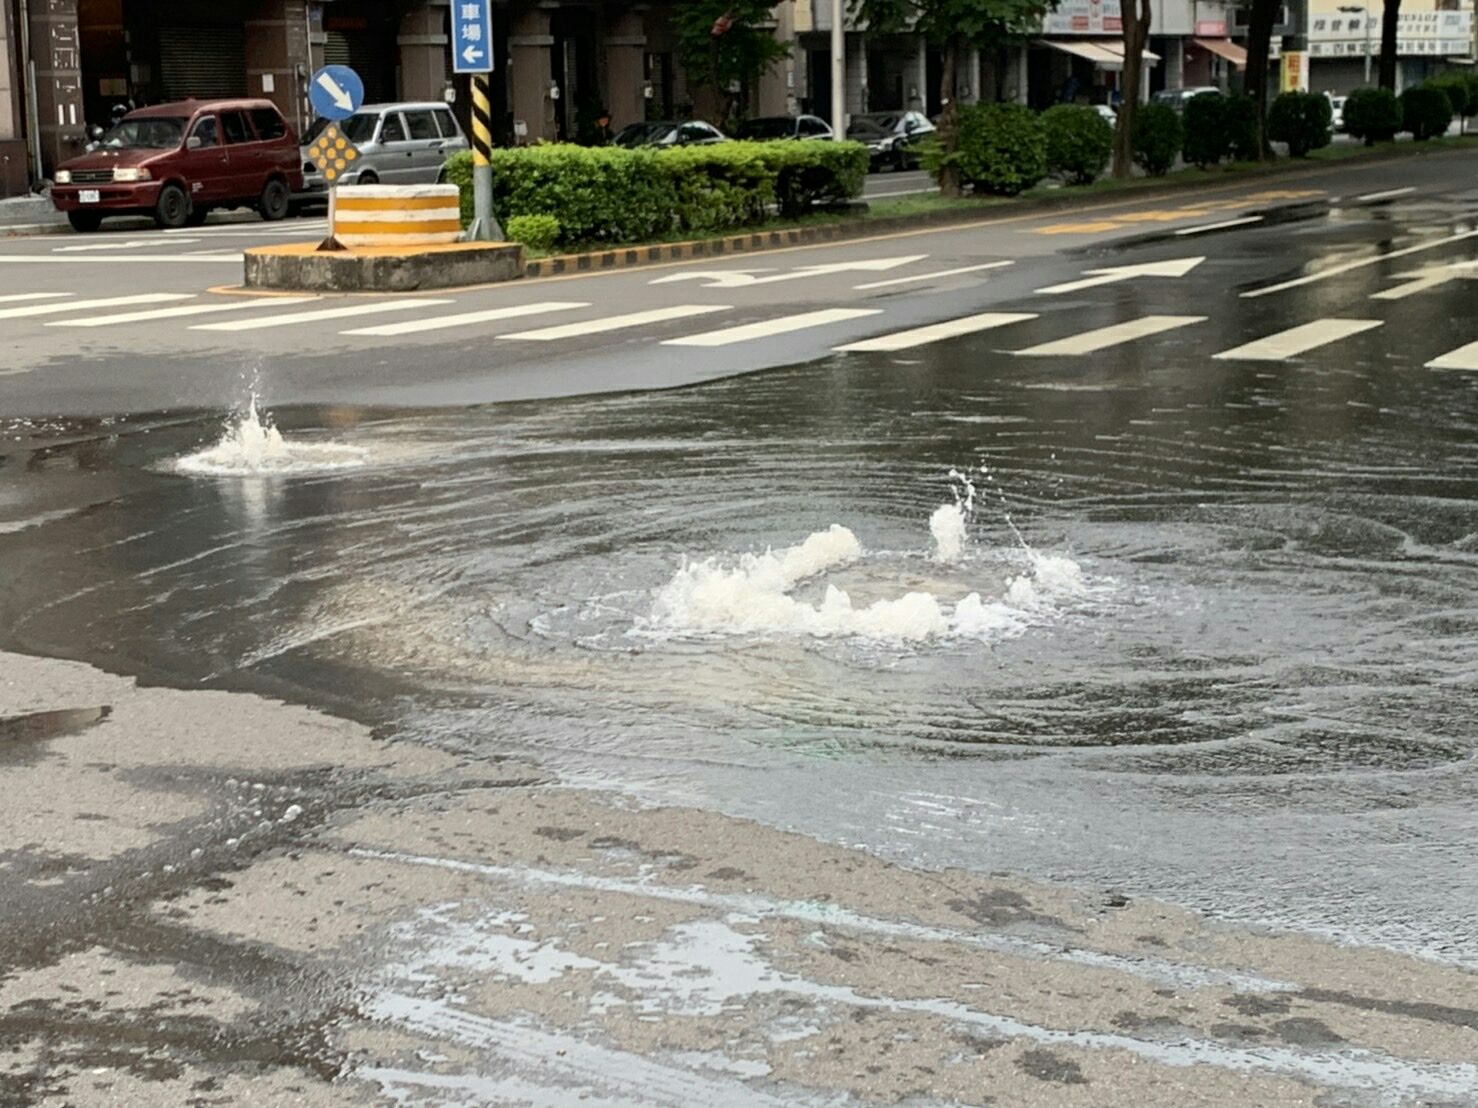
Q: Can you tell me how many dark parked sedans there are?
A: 3